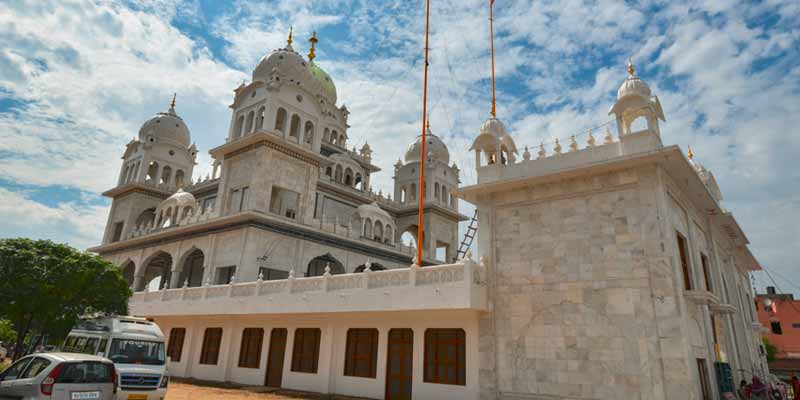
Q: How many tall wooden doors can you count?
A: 2